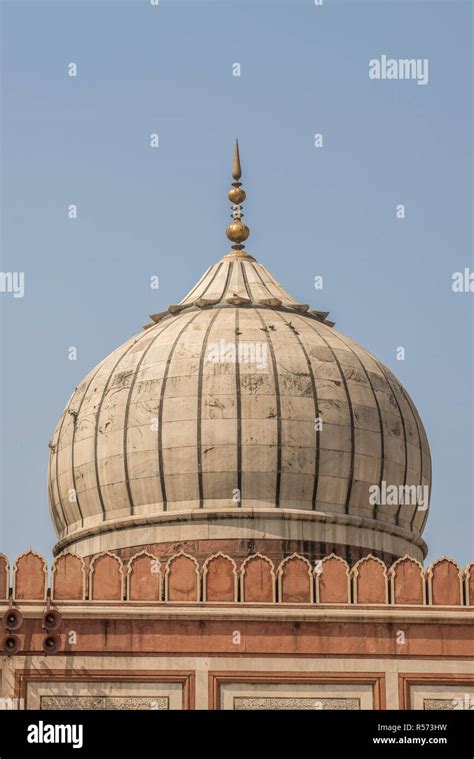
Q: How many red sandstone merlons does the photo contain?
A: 14